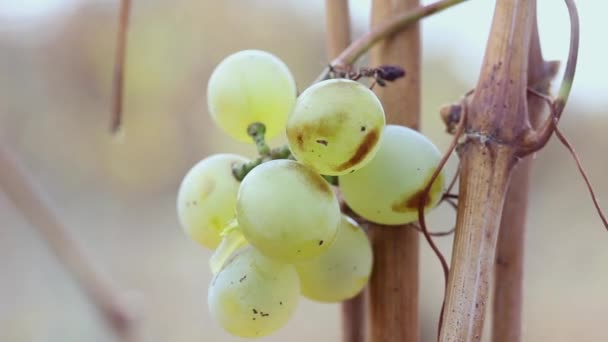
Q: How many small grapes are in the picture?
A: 7